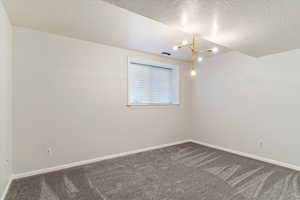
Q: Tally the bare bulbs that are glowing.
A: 5